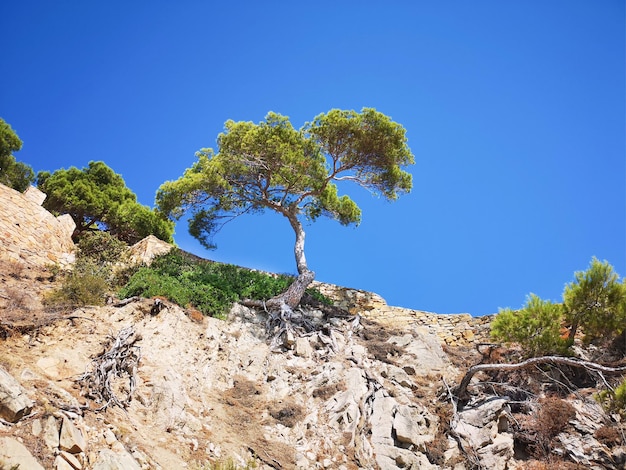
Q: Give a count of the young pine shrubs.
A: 2